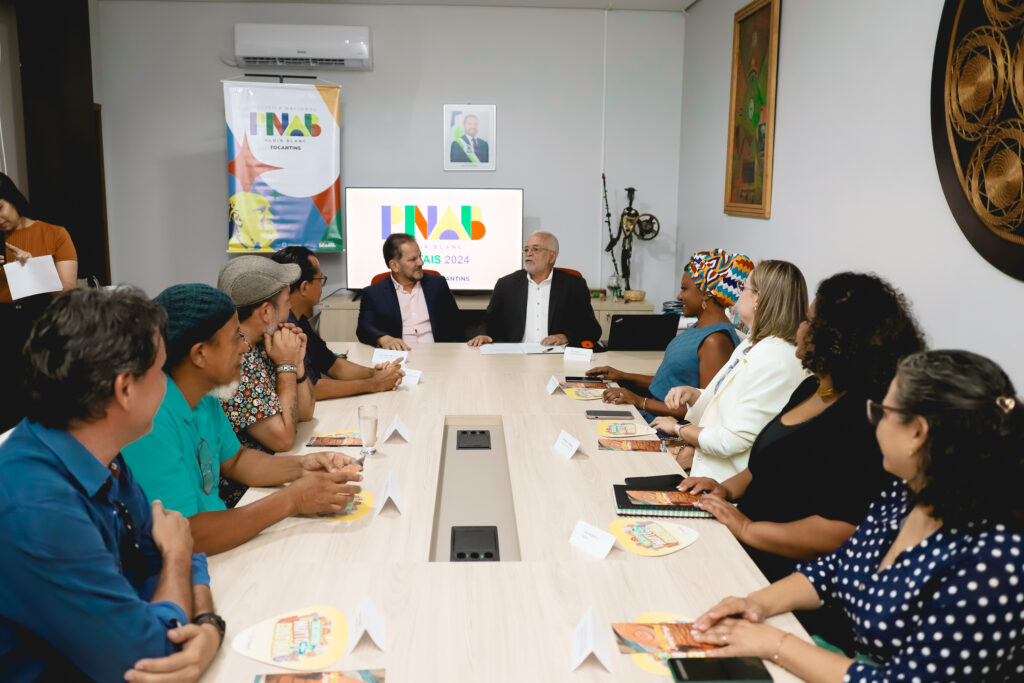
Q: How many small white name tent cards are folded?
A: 10